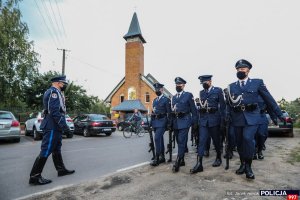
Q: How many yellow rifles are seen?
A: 0